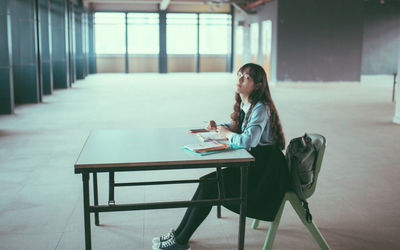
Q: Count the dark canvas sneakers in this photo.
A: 2